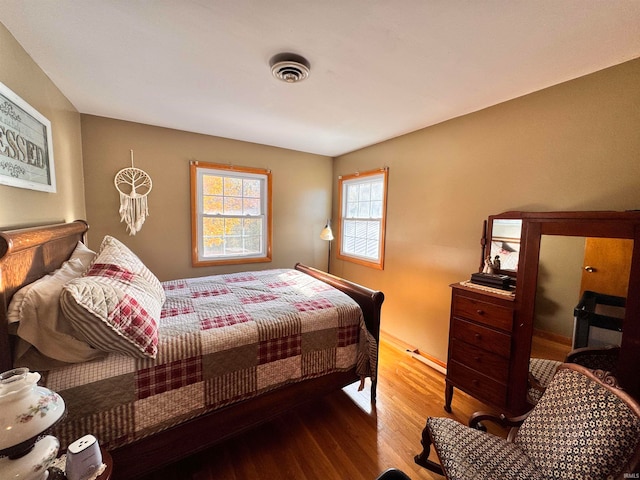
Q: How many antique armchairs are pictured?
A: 1